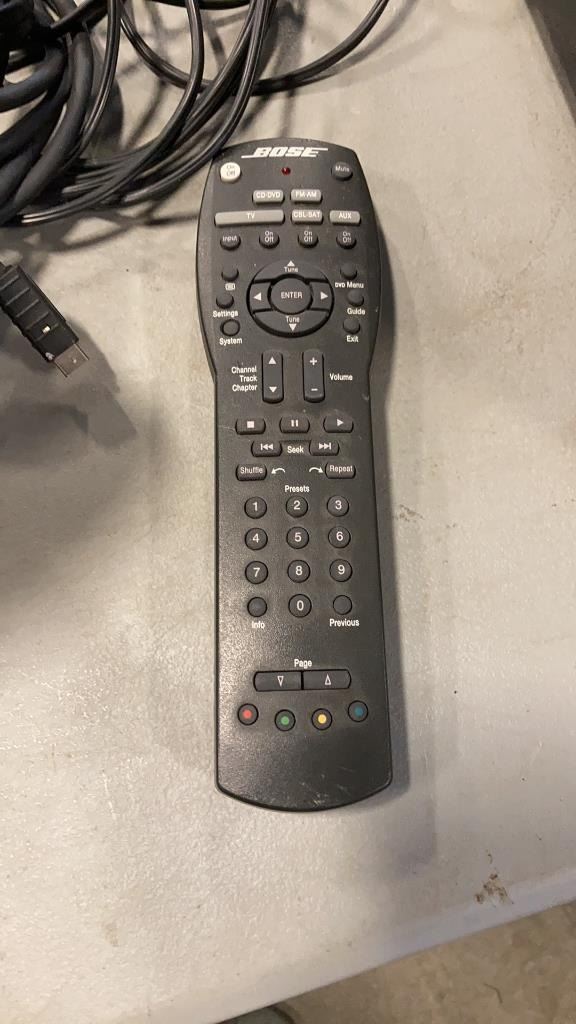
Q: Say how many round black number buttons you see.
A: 10